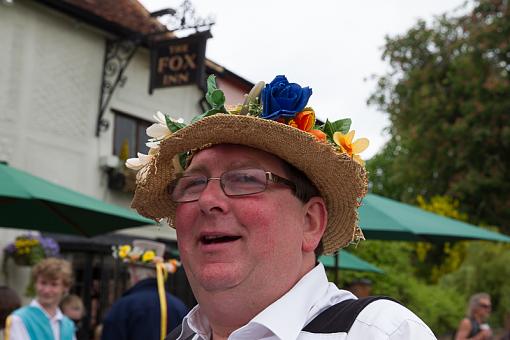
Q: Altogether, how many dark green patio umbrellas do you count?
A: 3